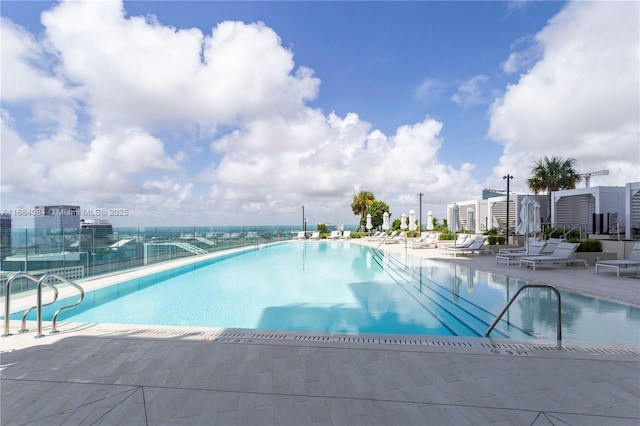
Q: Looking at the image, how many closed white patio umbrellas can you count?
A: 9